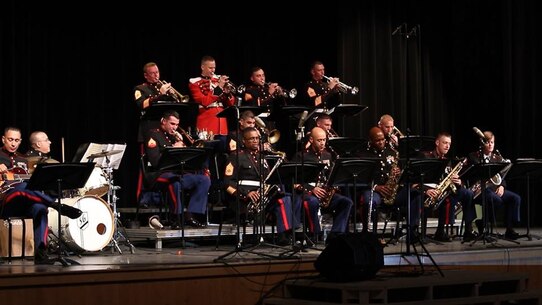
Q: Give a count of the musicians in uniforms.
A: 15